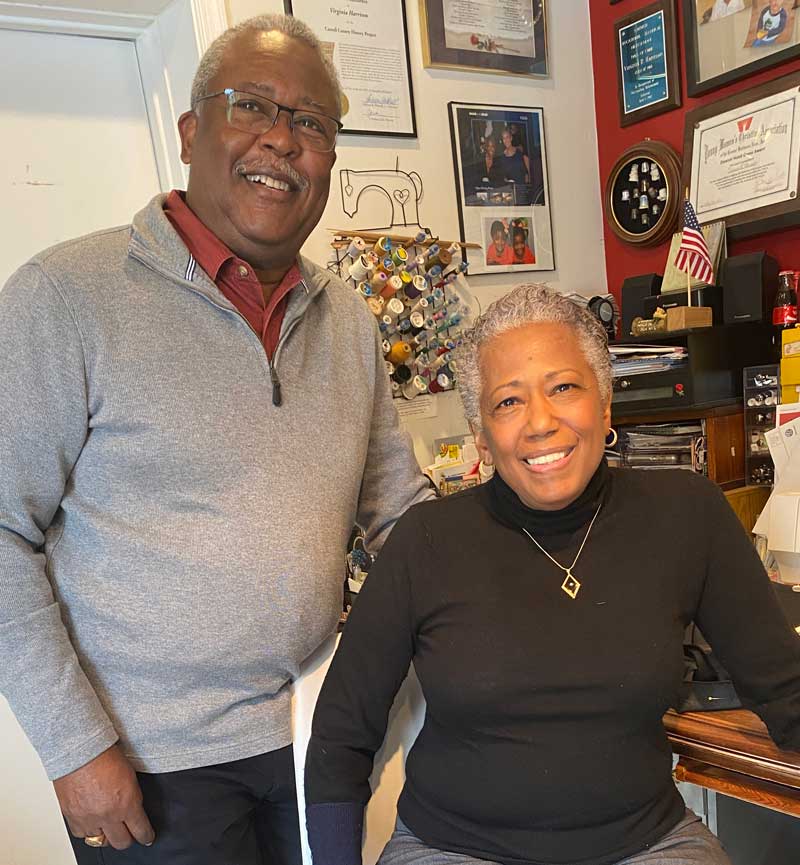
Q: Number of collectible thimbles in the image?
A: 12